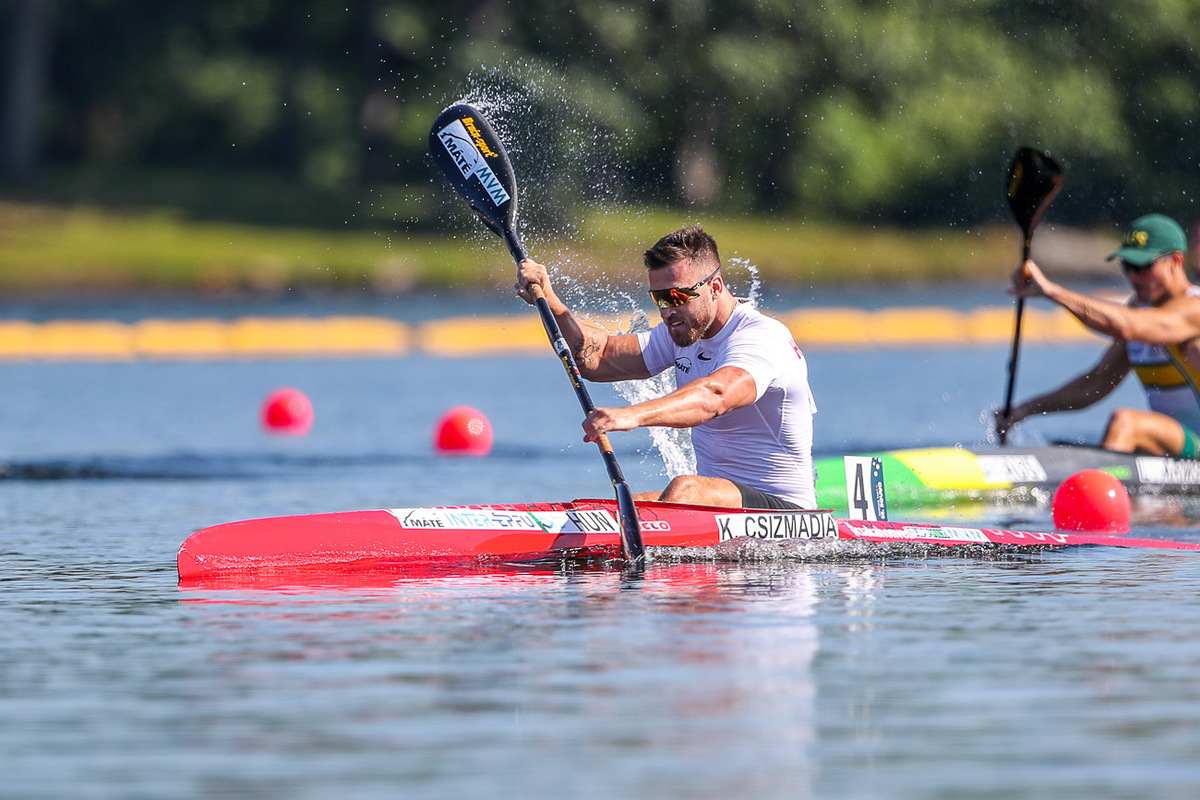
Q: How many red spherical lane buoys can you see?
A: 3